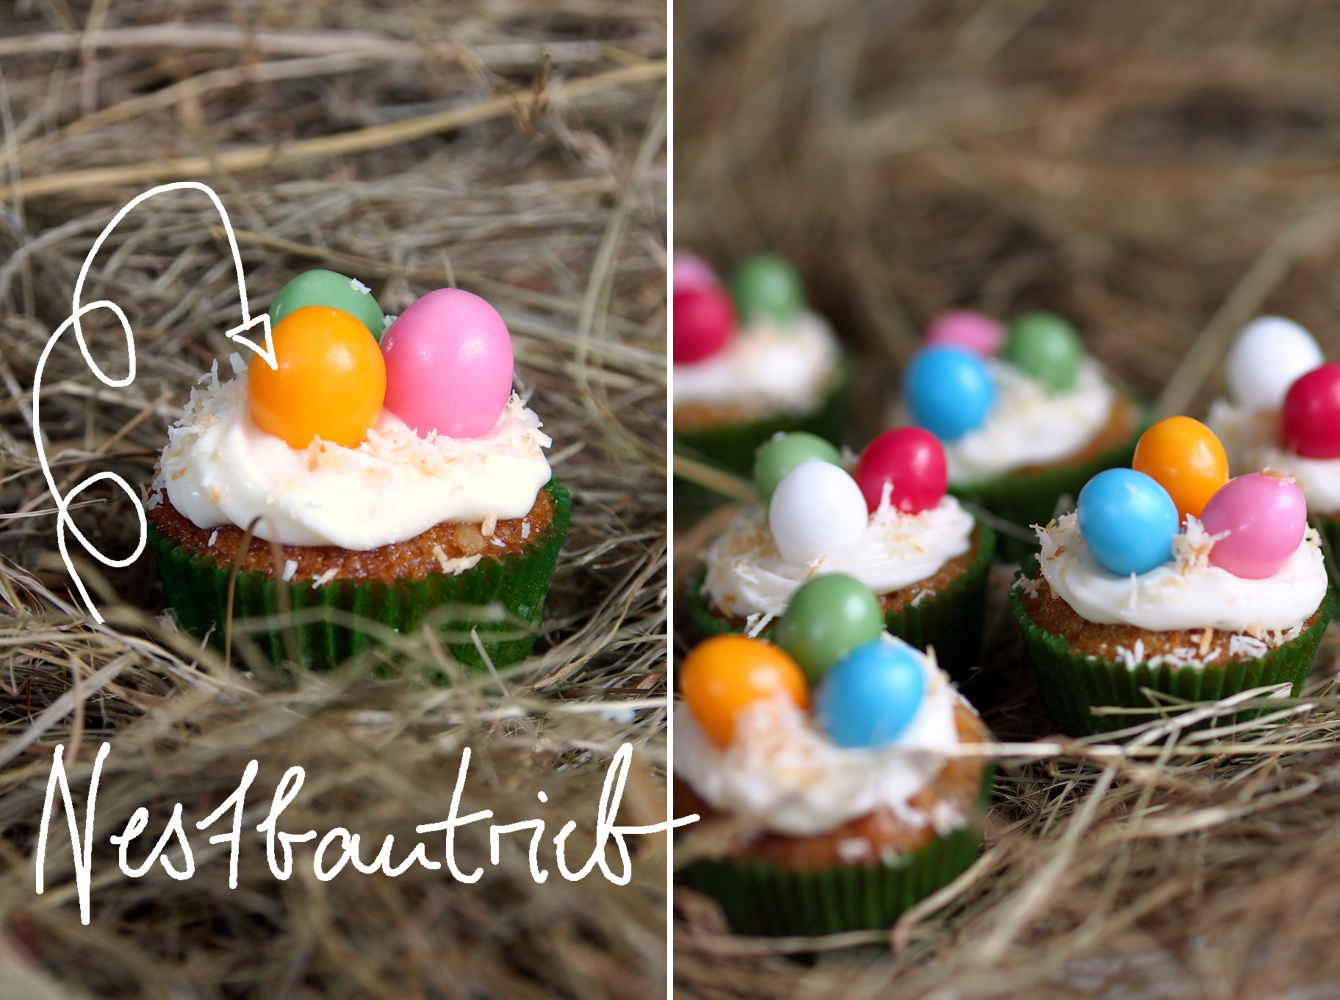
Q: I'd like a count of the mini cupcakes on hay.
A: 7